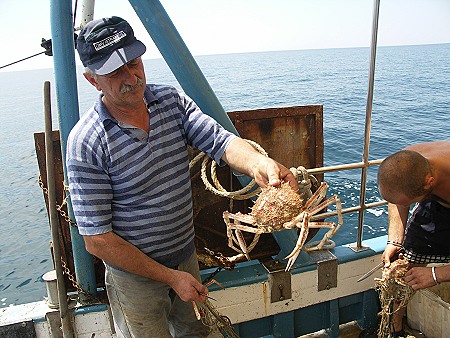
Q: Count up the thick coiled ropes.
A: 1